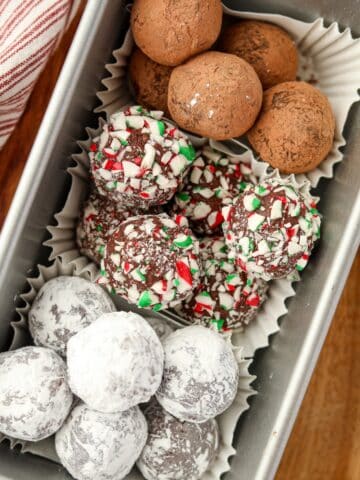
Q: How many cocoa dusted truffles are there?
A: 5